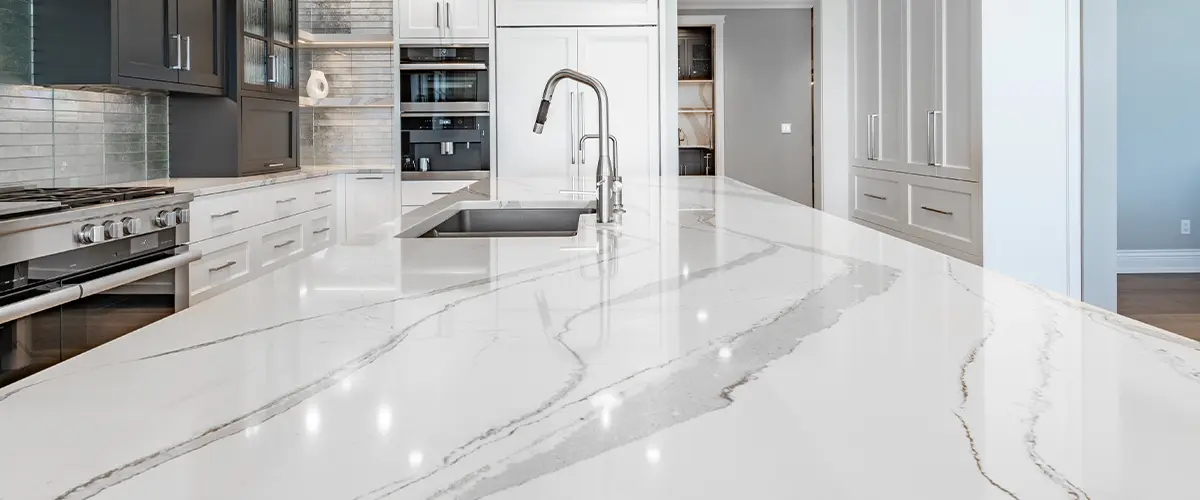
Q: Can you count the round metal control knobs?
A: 5